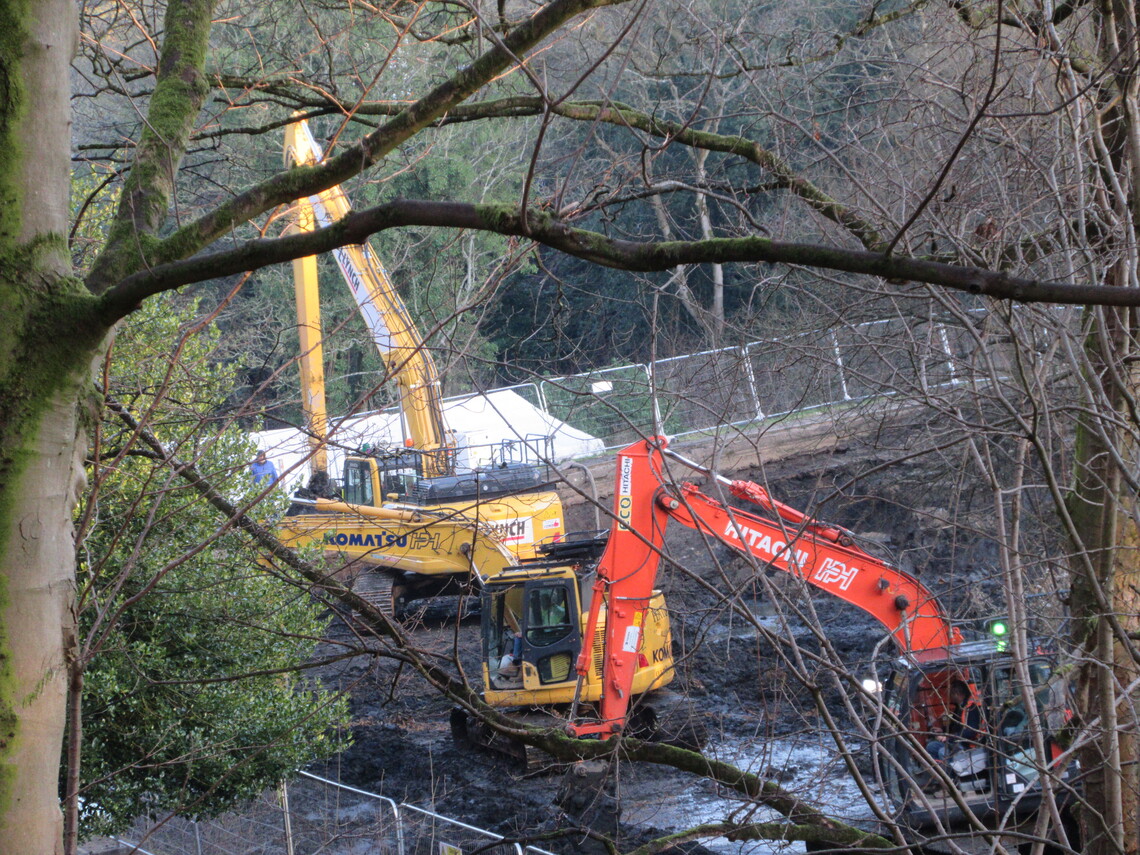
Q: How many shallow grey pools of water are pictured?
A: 2